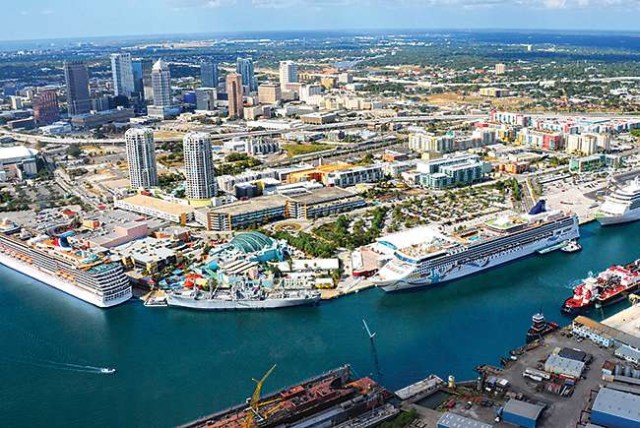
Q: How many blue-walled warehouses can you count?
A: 3